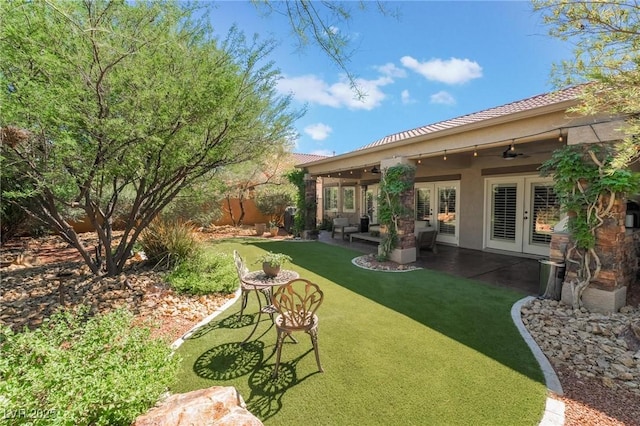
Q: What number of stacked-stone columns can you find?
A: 3